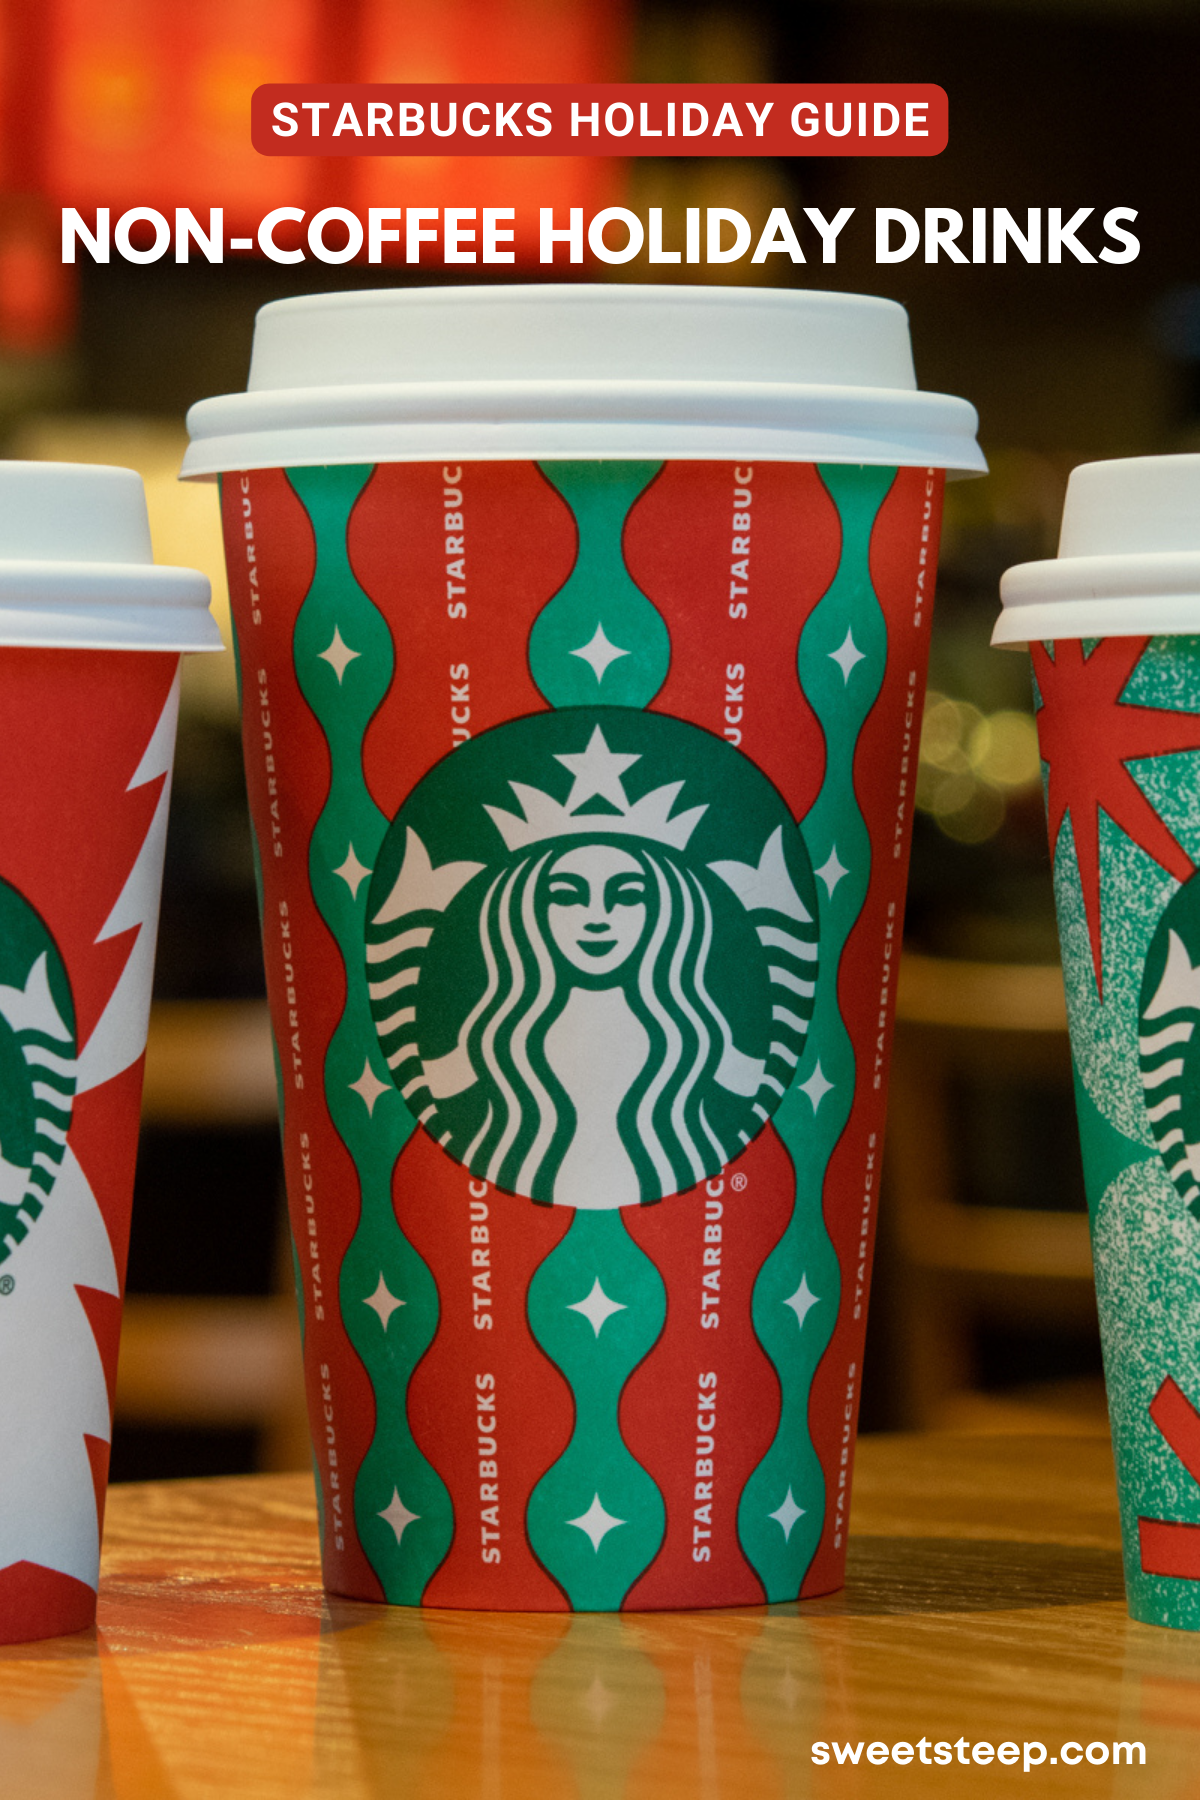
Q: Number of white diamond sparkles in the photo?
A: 13